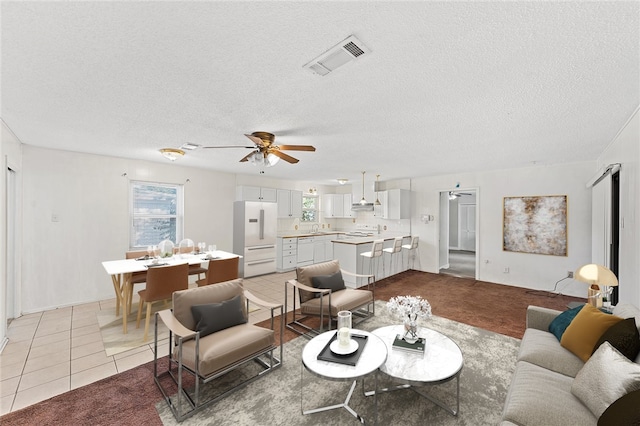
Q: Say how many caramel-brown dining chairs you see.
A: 4